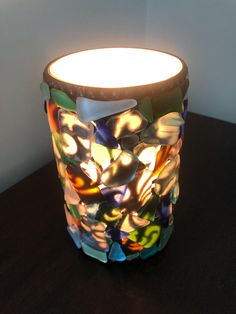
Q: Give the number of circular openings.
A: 1